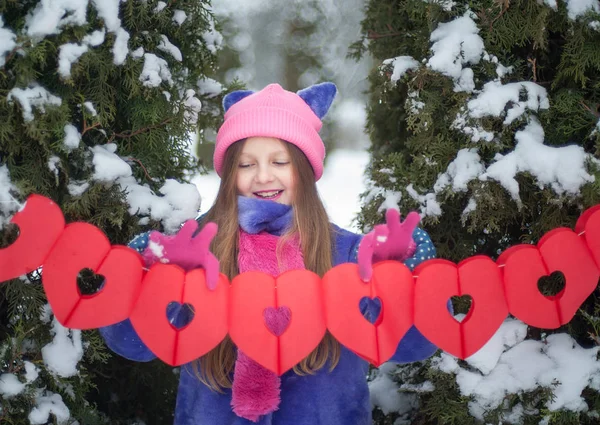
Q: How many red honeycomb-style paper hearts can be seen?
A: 8